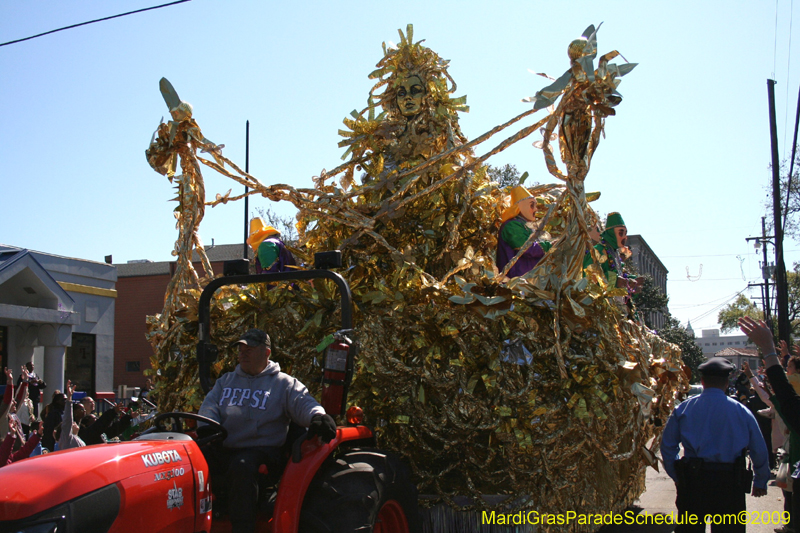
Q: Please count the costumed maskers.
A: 4